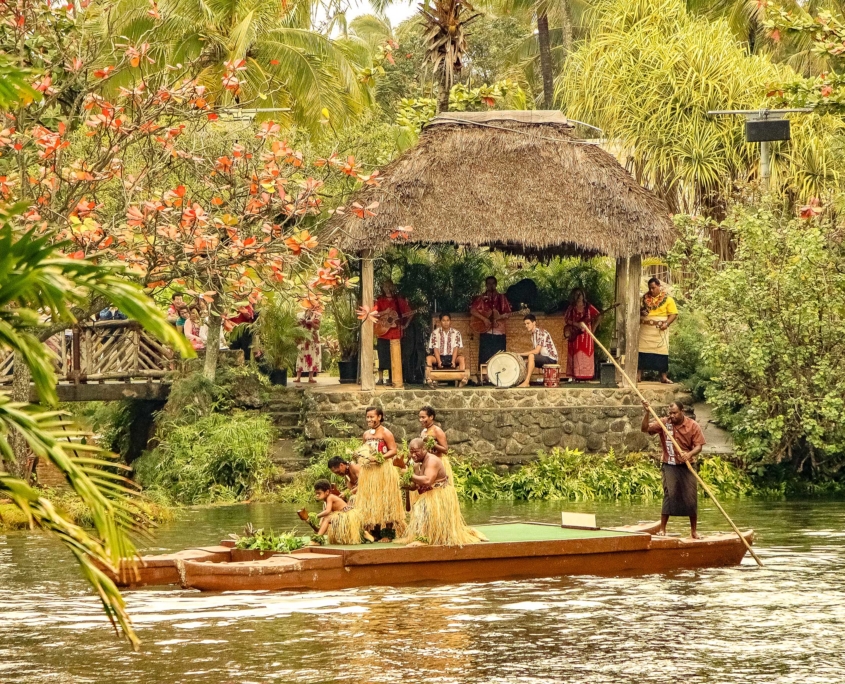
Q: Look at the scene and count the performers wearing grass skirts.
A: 5